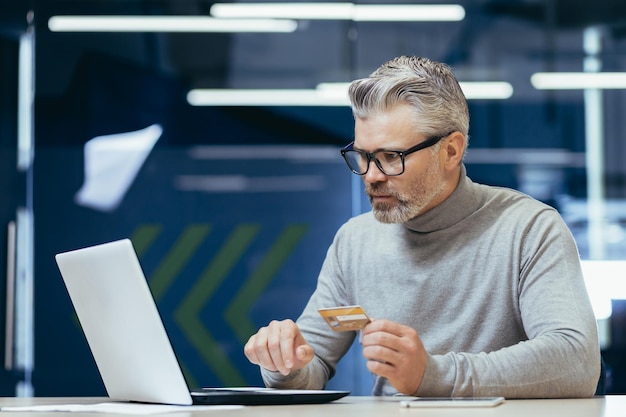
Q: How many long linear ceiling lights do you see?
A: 5